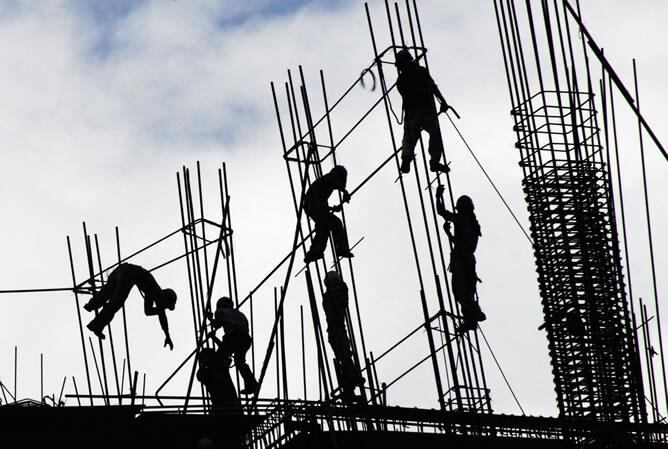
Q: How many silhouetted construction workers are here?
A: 7